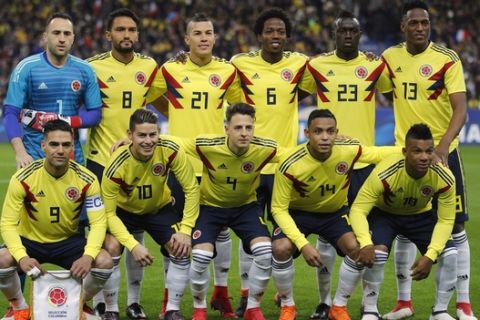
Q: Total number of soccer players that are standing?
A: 6